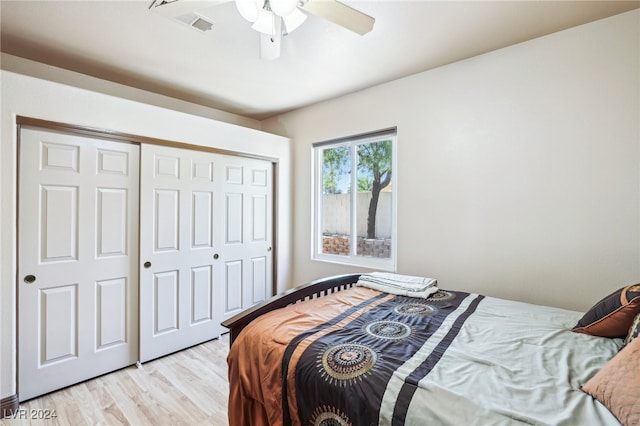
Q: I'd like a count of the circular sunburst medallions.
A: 5